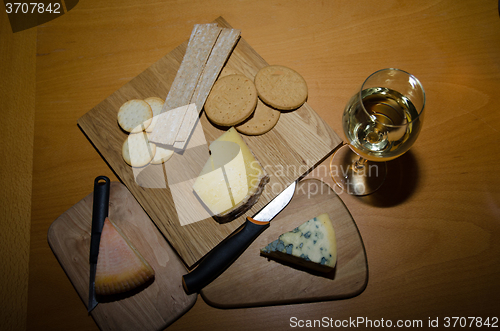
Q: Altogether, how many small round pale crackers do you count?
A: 4